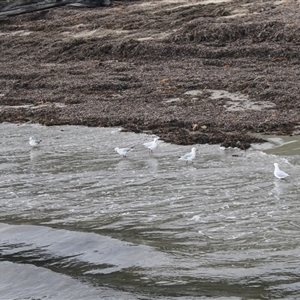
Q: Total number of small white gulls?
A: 5